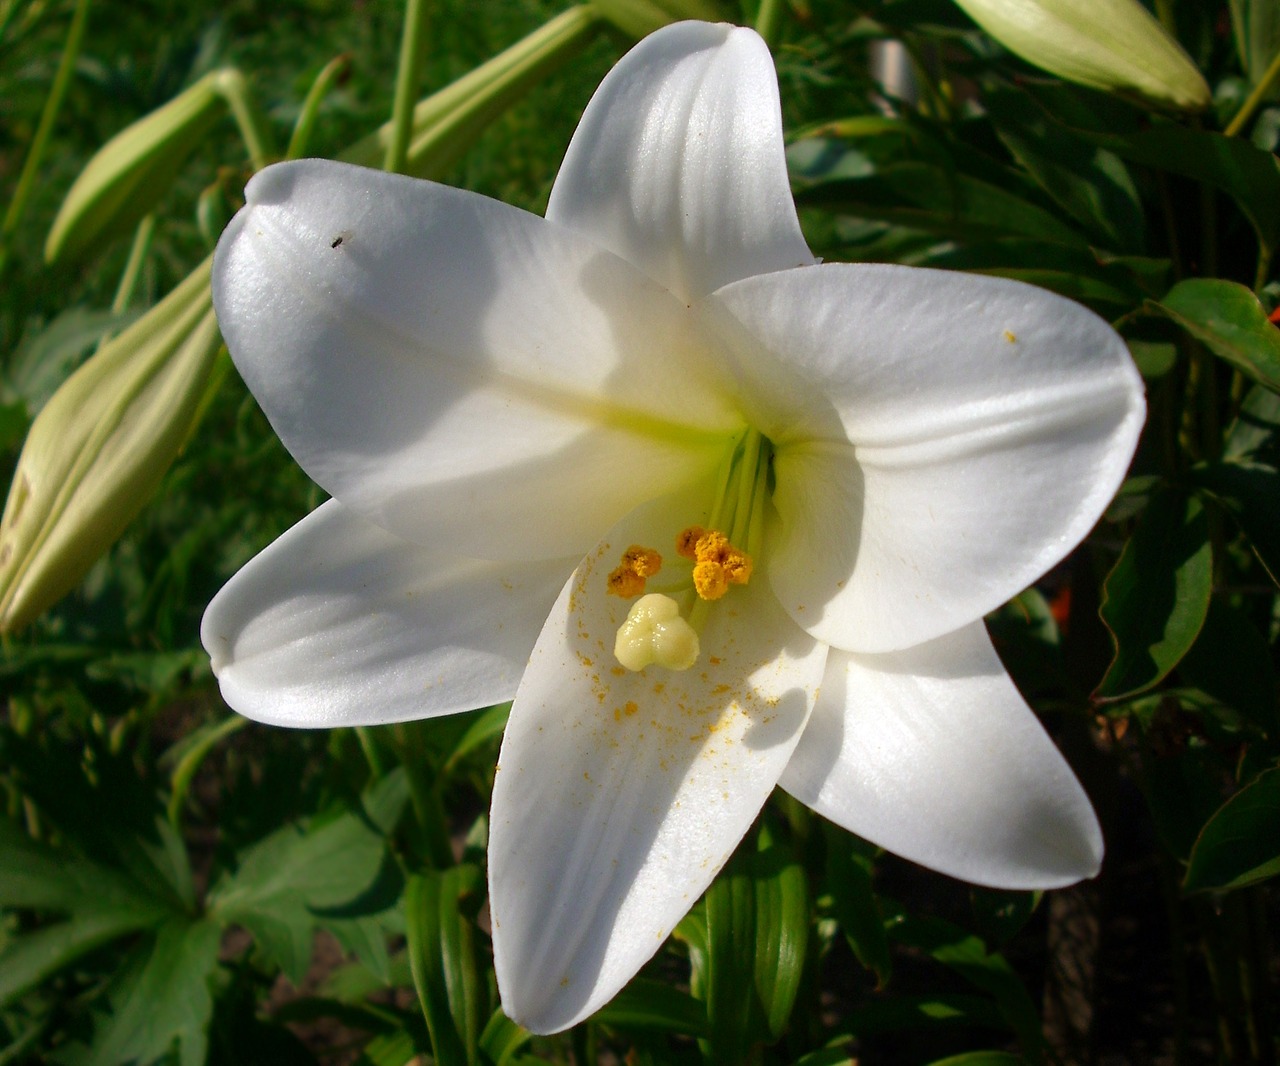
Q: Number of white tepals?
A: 6